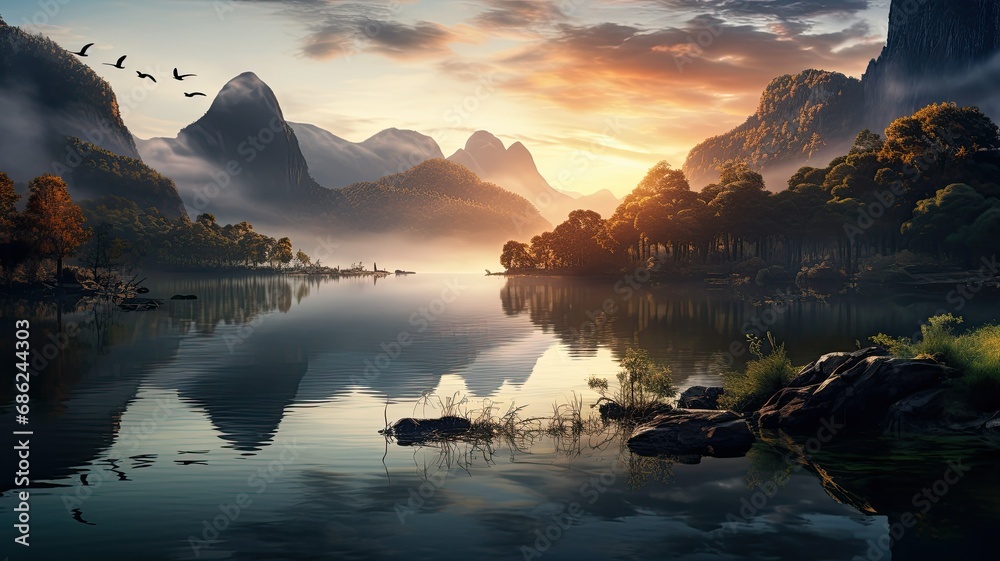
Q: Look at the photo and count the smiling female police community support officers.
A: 0